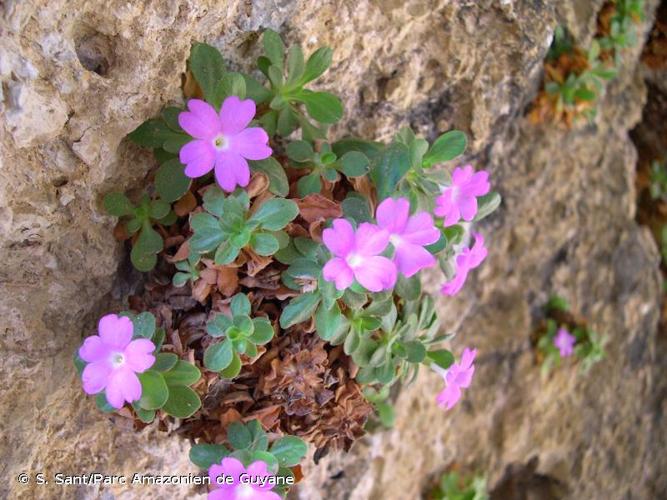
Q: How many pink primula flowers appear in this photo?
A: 9